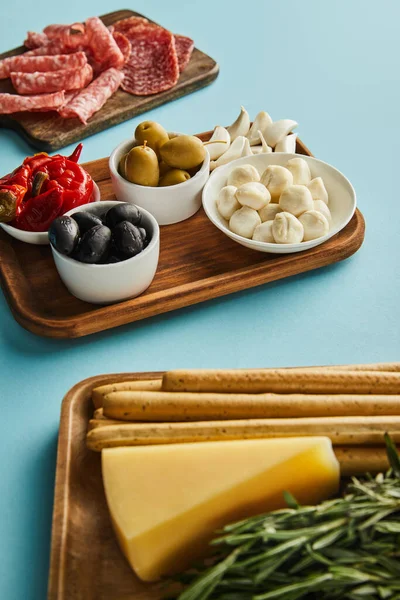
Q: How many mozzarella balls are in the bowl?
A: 13